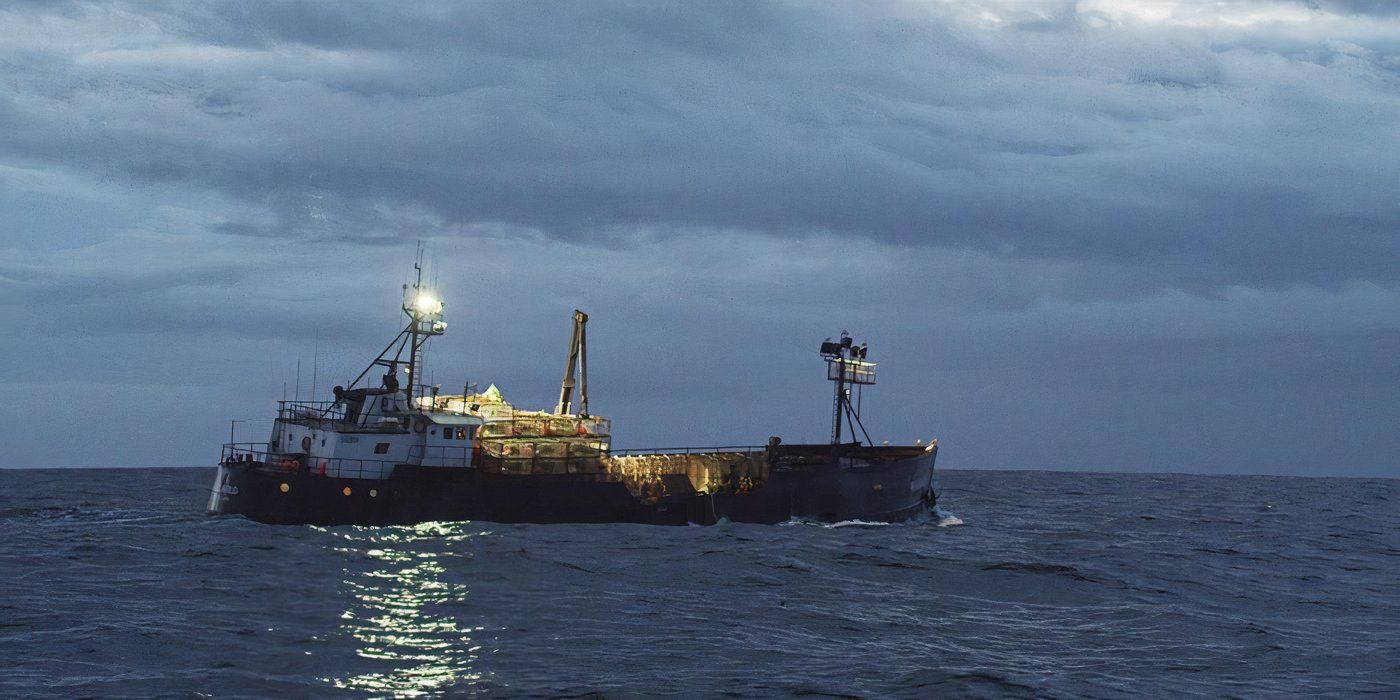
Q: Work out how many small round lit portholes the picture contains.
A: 3